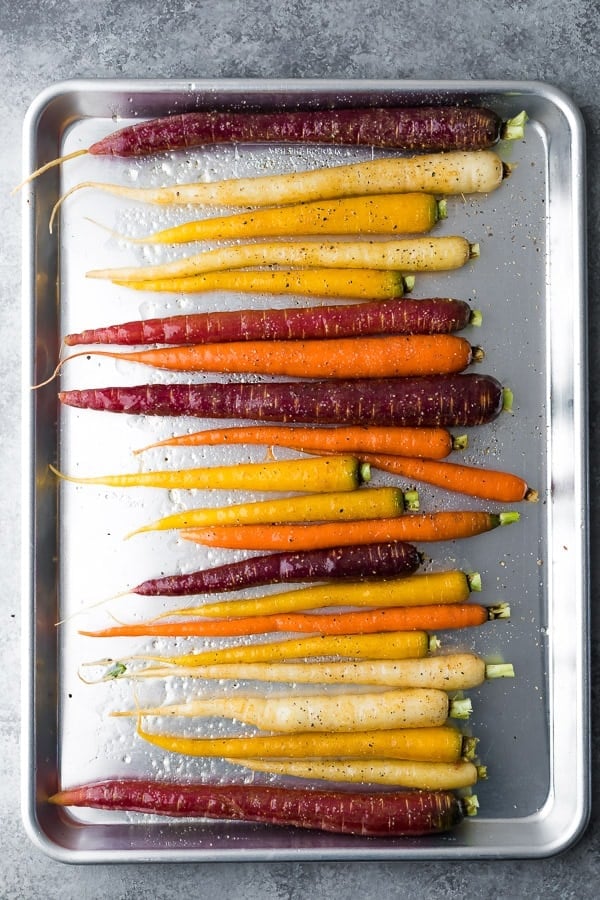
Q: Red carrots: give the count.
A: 5